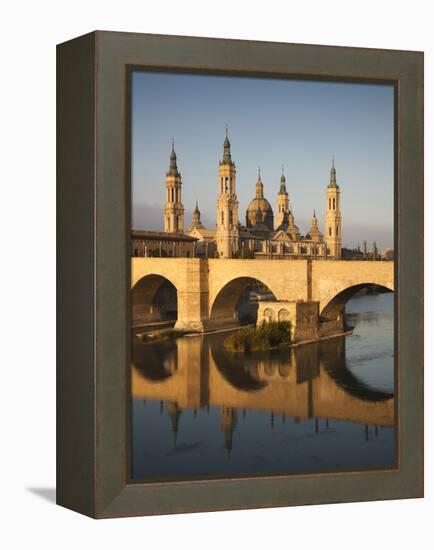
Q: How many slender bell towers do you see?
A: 4